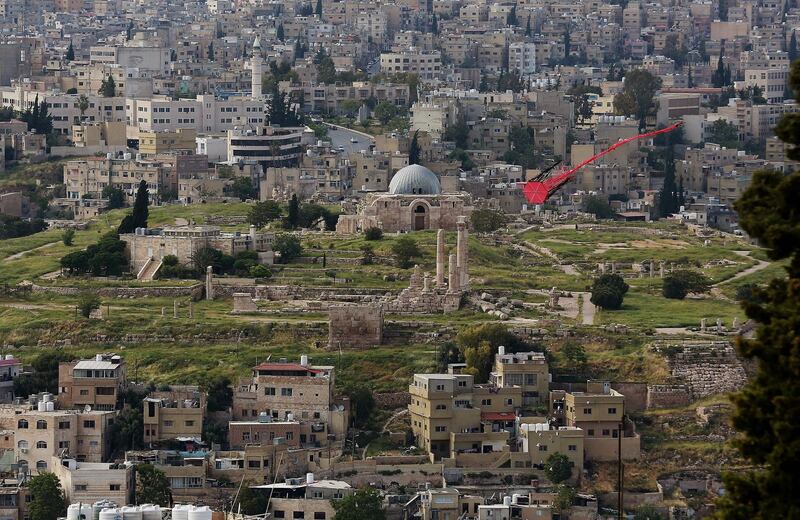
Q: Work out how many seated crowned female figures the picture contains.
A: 0